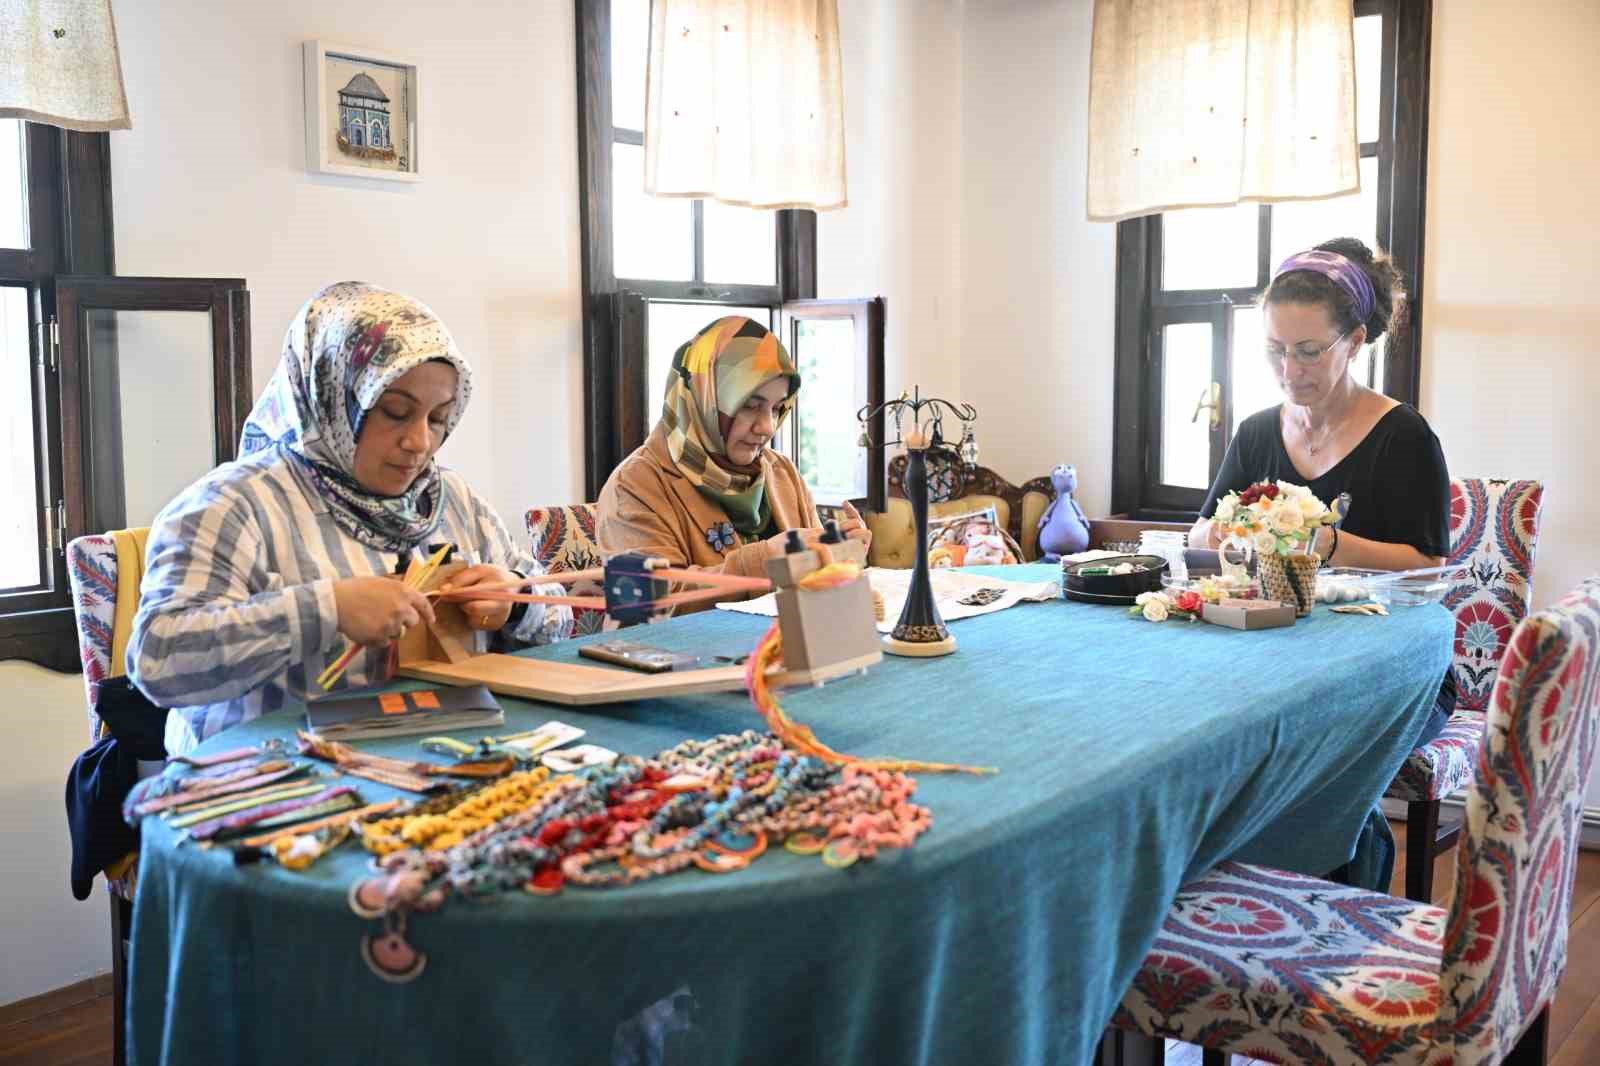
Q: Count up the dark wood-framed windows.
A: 3